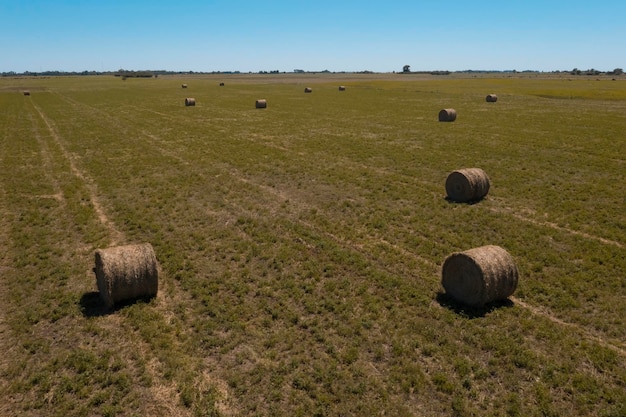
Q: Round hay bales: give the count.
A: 12